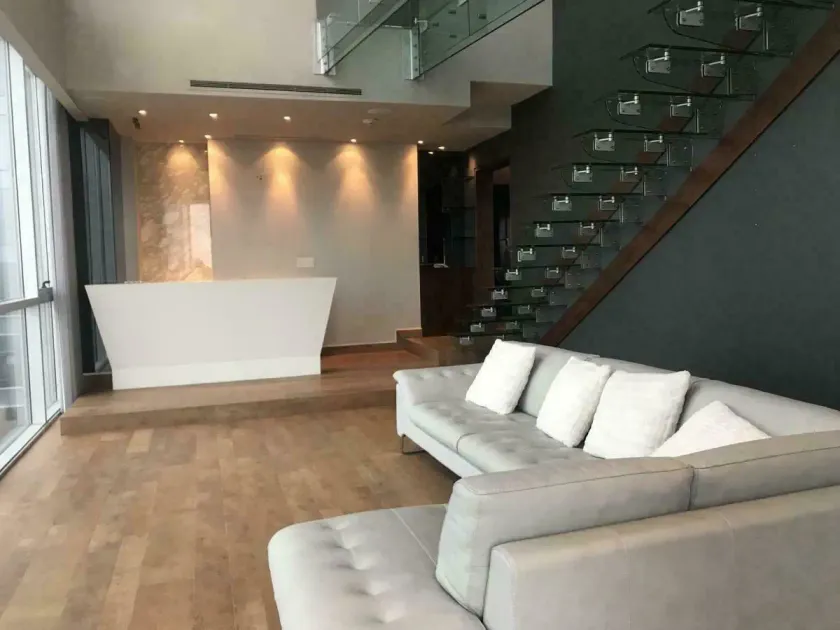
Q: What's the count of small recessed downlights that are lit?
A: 9